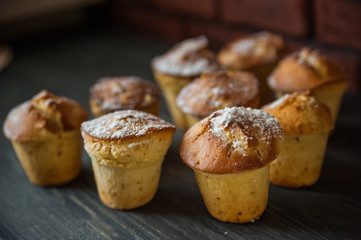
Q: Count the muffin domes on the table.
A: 9